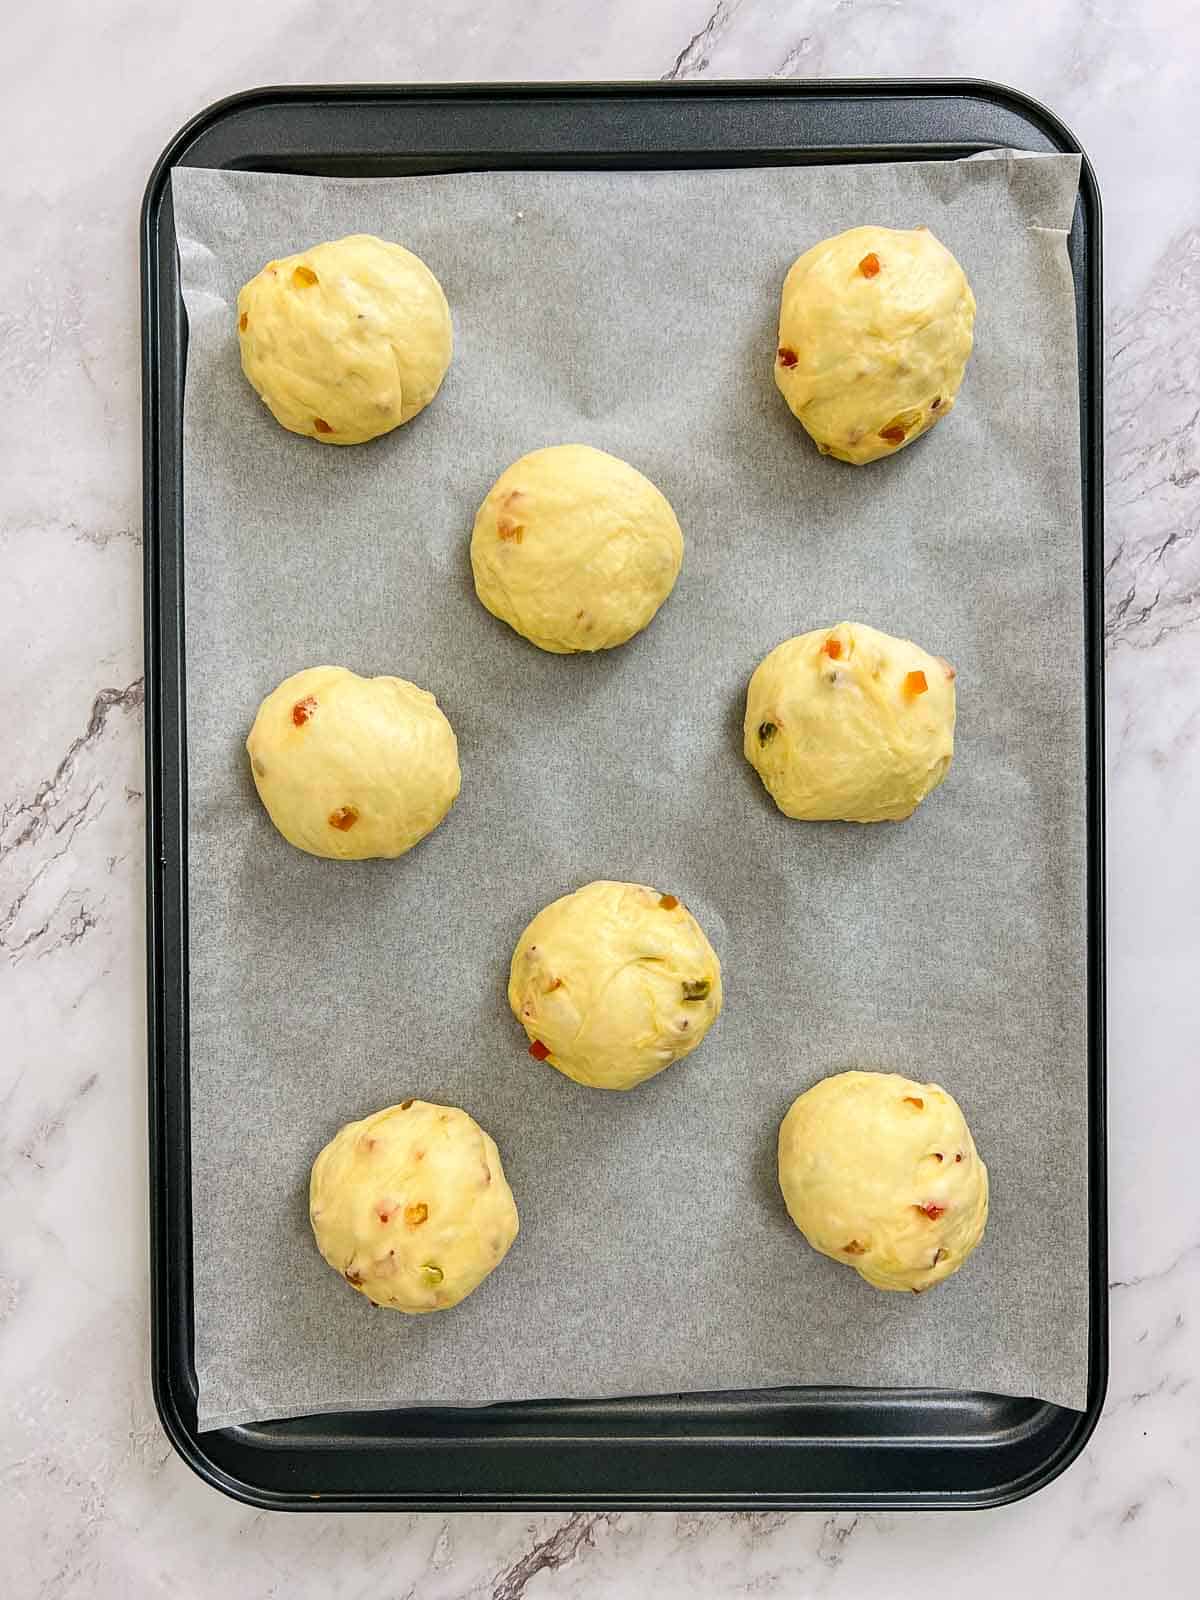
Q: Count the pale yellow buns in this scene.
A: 8